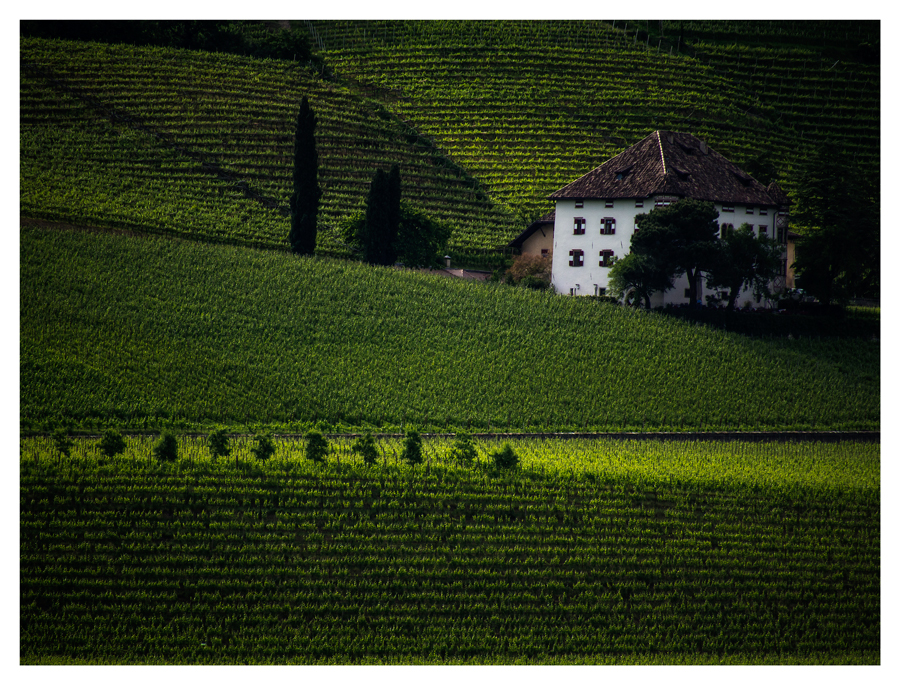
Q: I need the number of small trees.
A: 10